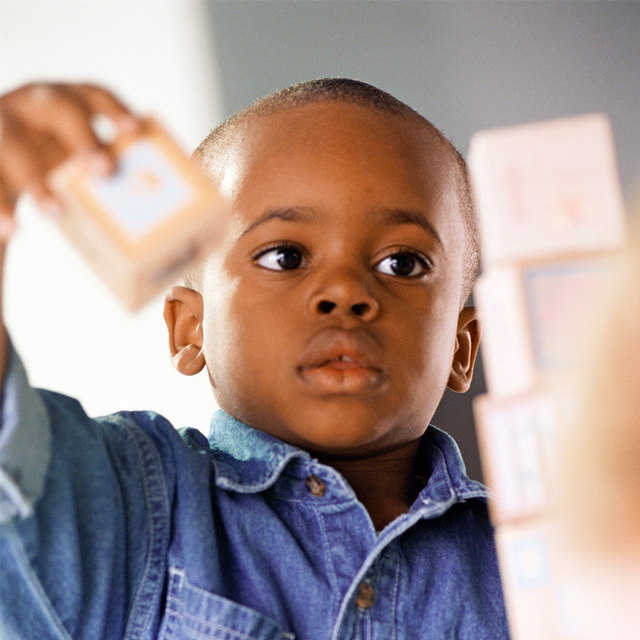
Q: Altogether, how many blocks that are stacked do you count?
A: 4